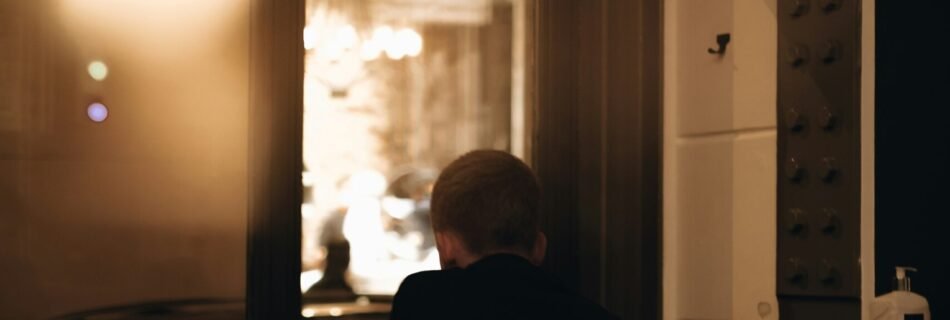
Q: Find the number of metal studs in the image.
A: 12